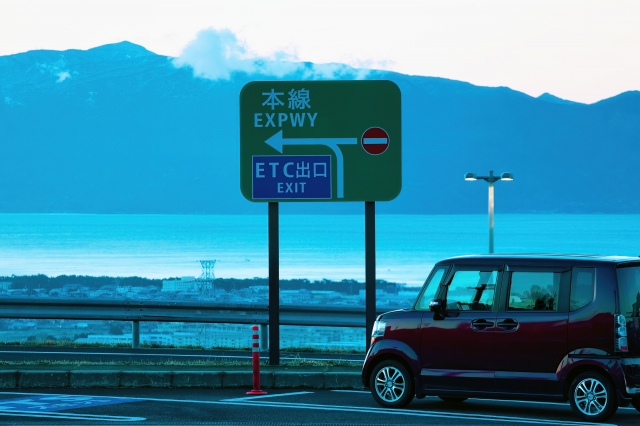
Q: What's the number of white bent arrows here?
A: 1